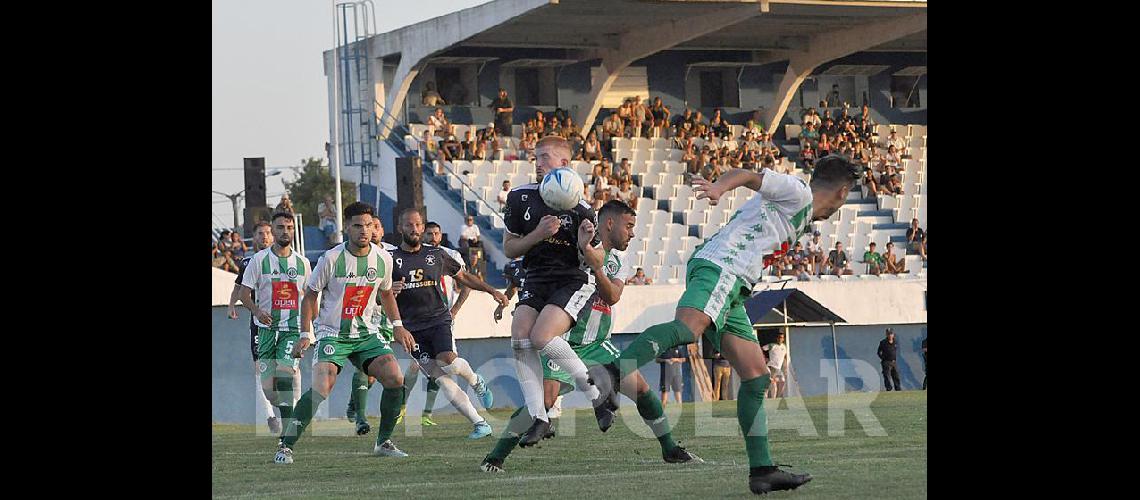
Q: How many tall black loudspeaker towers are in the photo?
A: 2